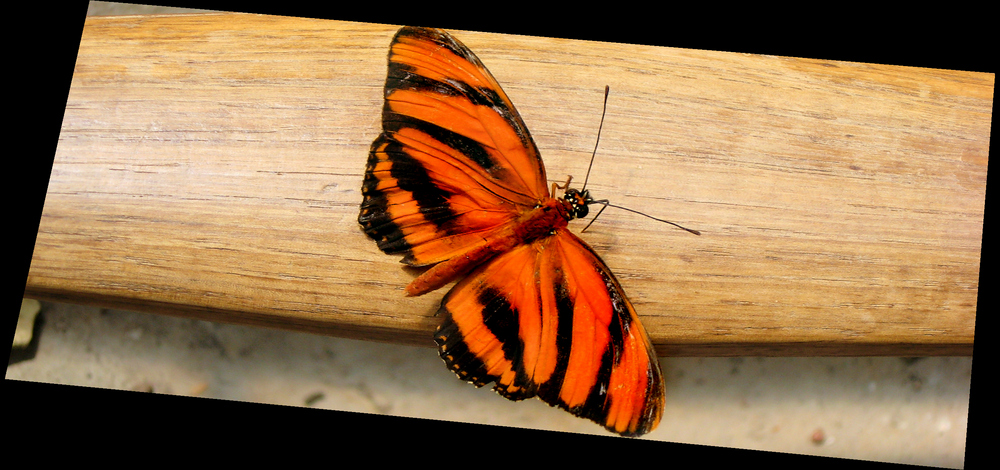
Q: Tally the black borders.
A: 4